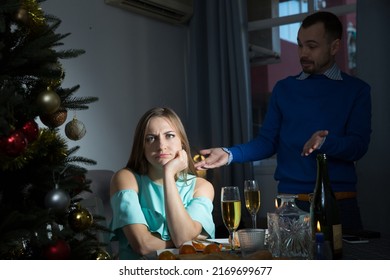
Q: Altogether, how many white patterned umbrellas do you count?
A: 0